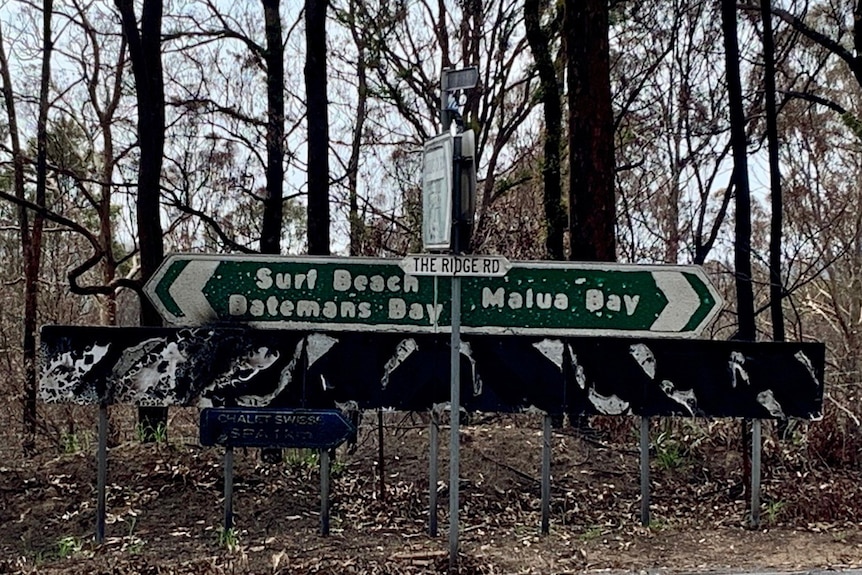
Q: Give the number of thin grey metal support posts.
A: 8